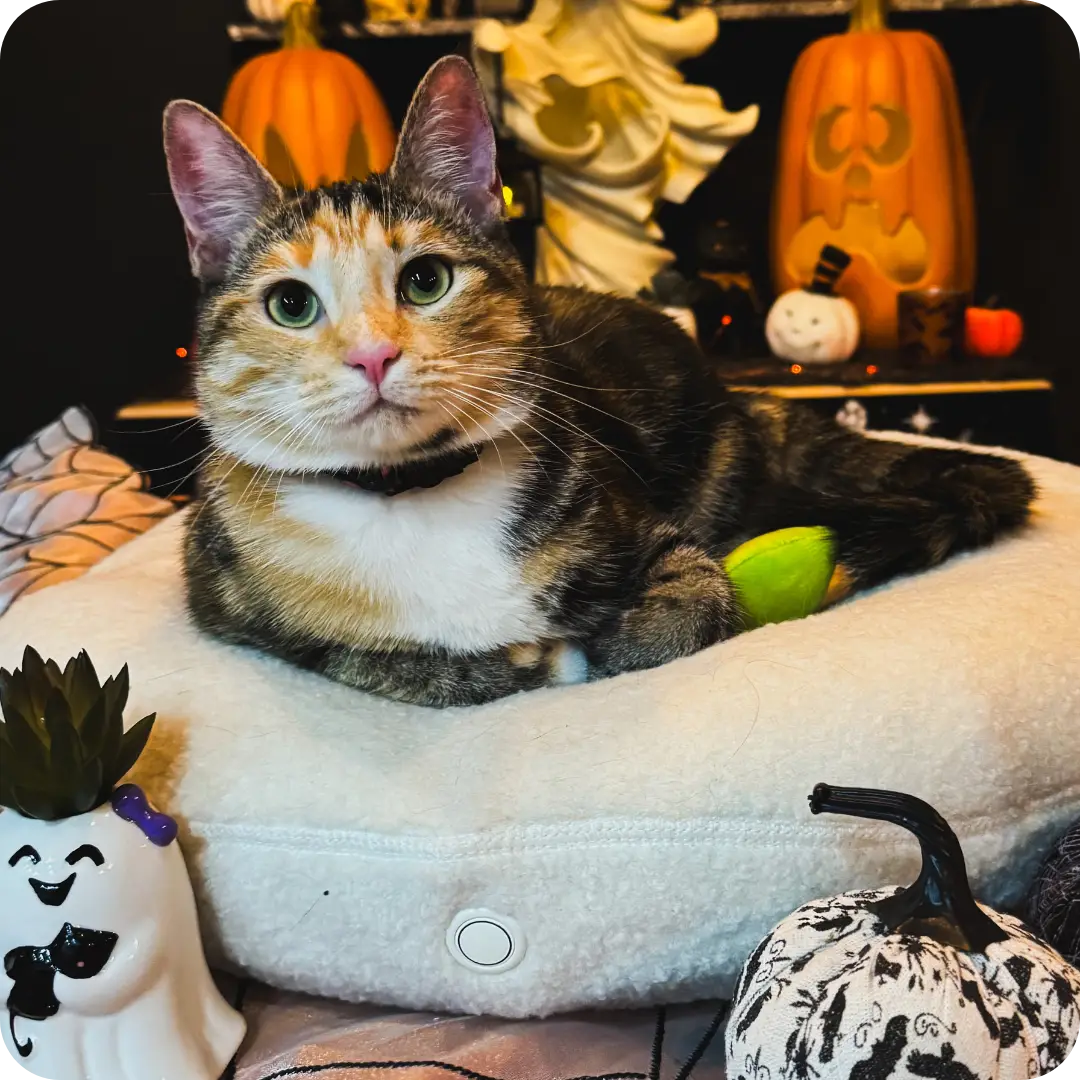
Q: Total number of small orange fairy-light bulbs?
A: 4